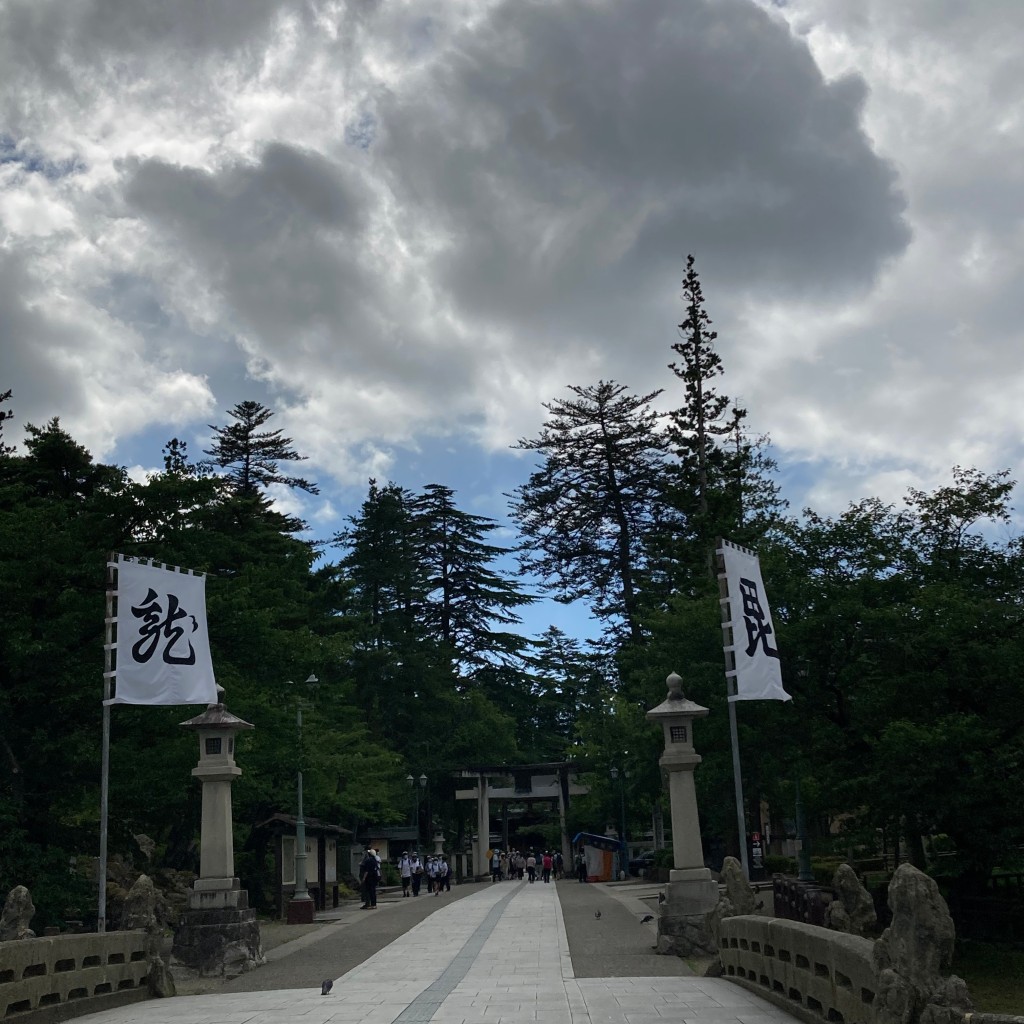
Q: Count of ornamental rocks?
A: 5